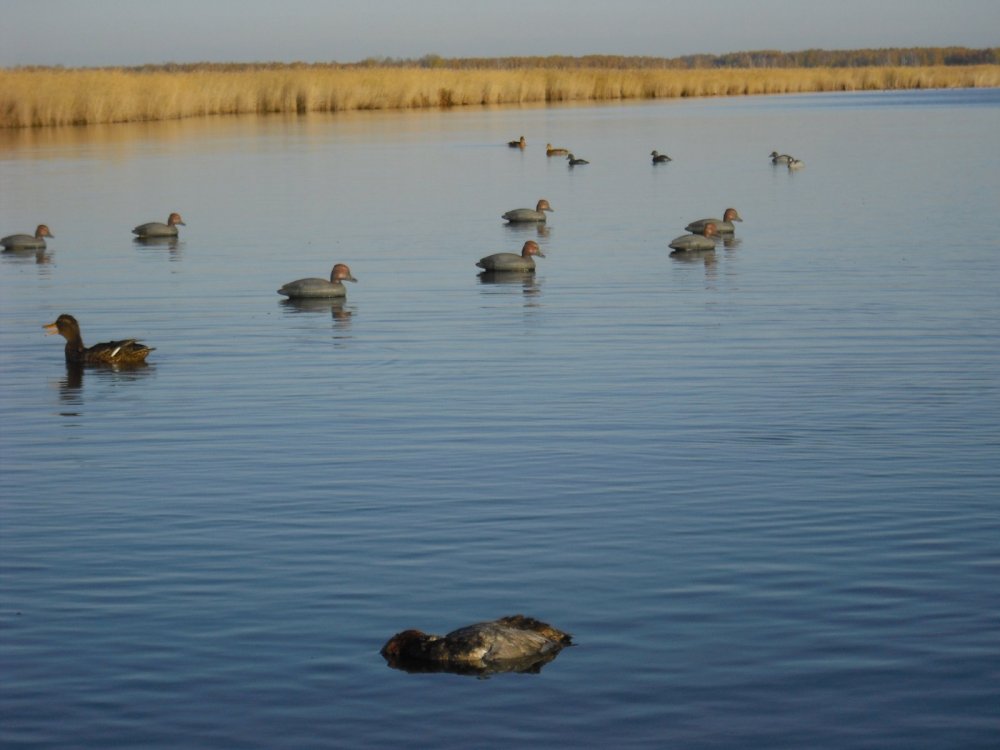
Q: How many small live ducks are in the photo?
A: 6